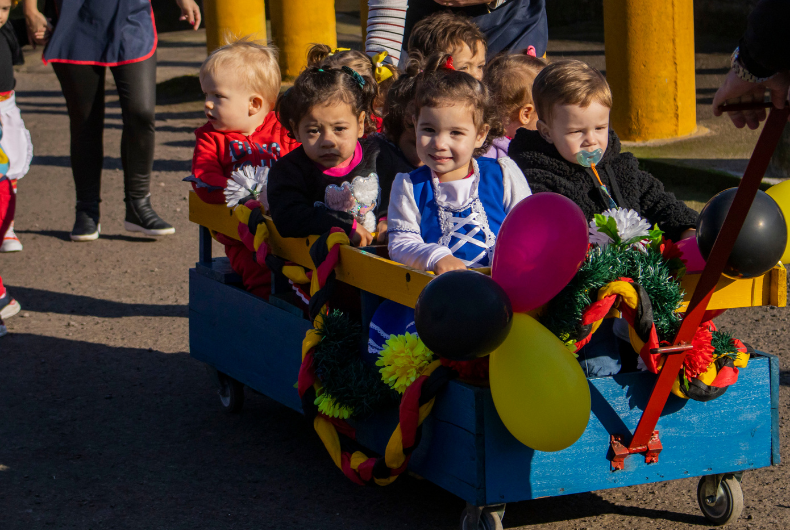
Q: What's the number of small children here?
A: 8